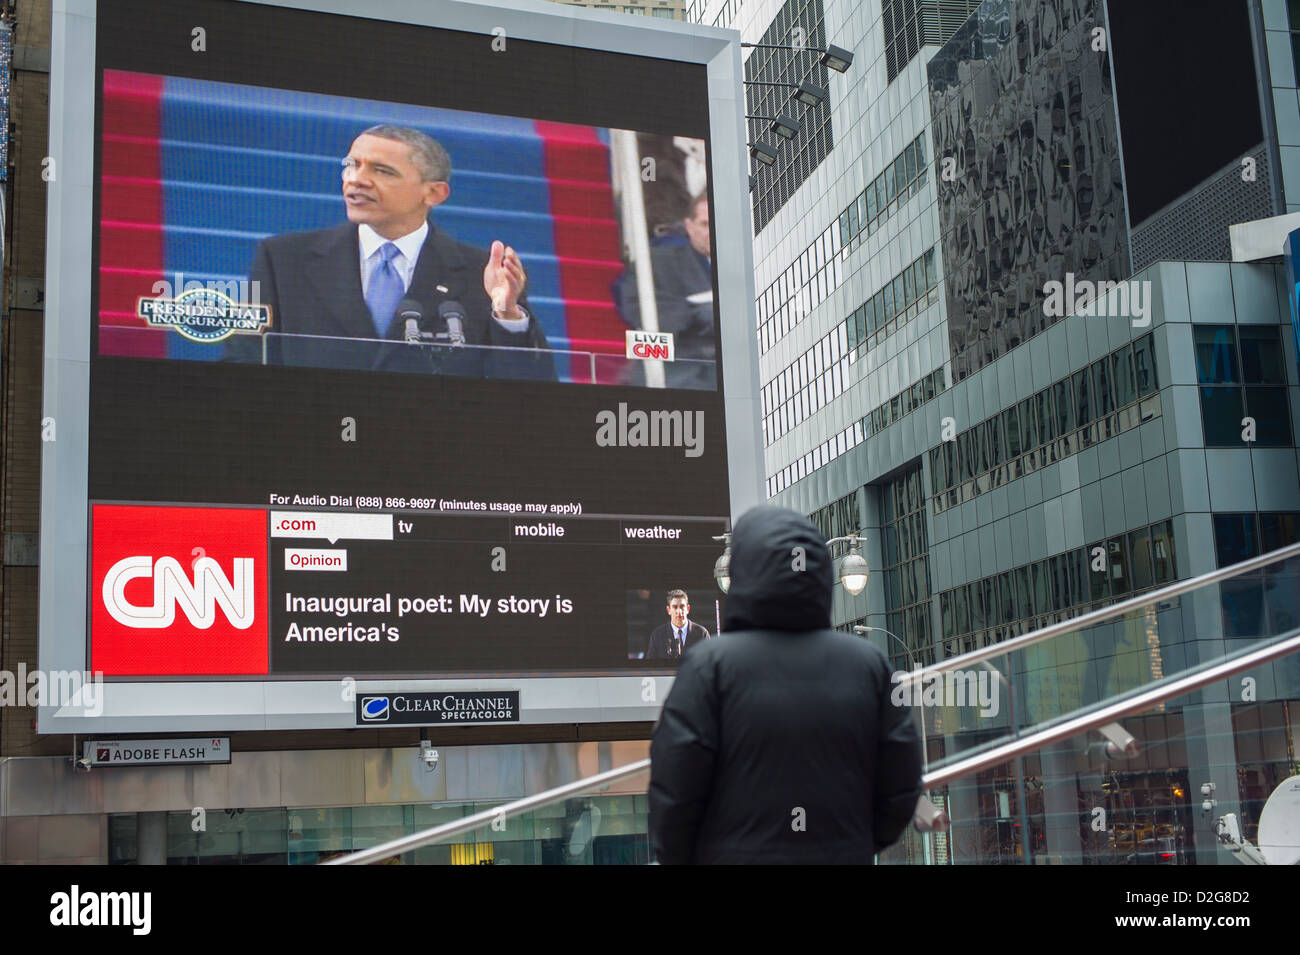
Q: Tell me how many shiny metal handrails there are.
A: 2